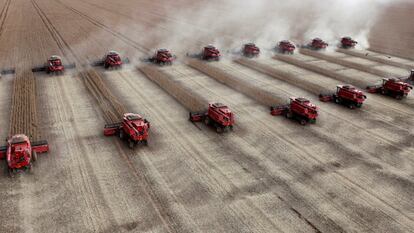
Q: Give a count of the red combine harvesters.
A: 14